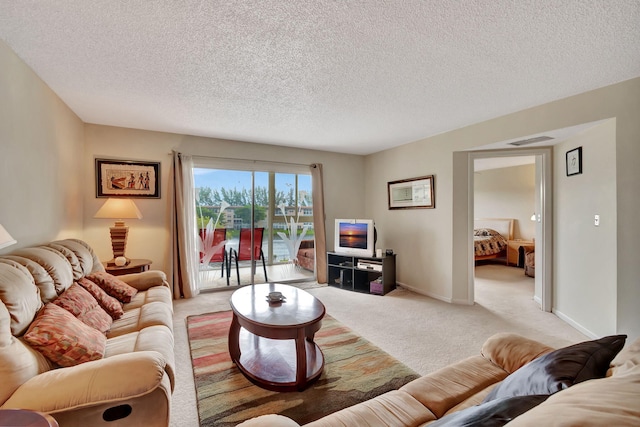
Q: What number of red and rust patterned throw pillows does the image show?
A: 4